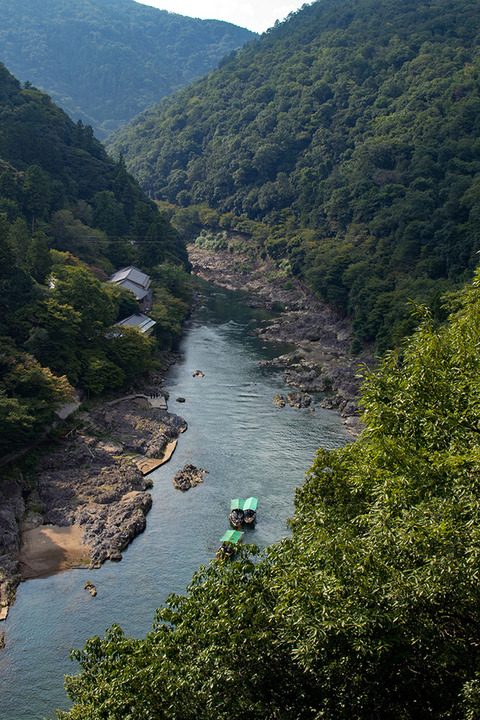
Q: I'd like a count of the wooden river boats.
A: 3